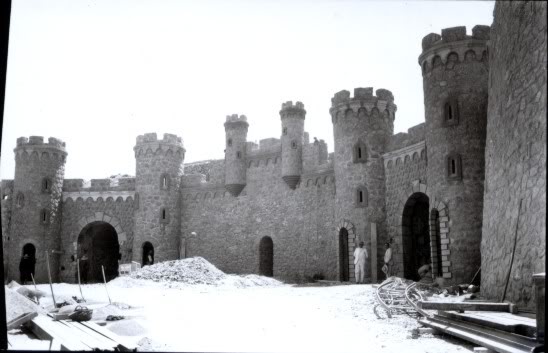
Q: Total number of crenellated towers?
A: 6